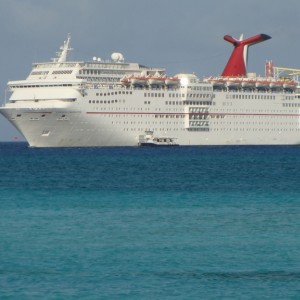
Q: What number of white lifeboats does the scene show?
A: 9